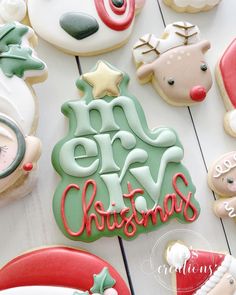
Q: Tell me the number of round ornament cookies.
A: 0